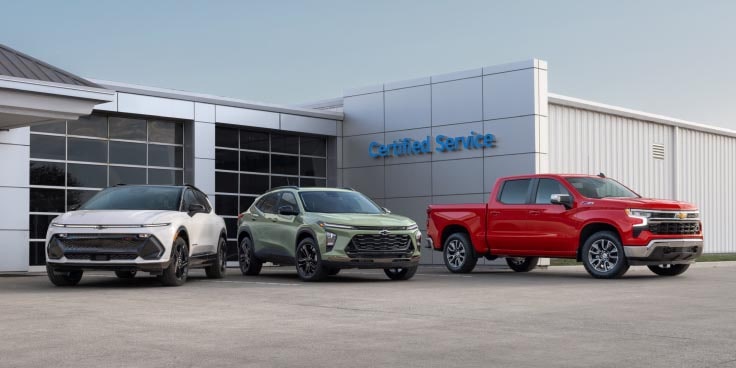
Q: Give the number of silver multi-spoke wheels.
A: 2